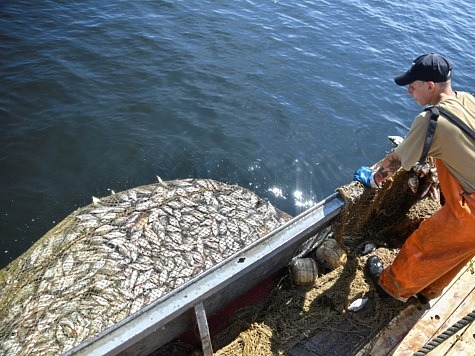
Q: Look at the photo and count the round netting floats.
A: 2